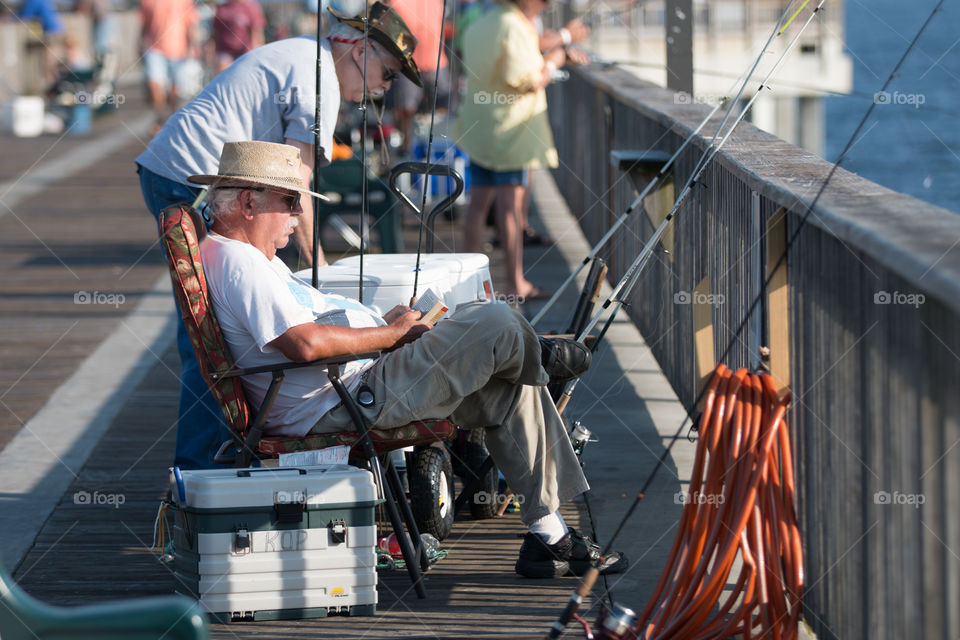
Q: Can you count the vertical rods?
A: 3